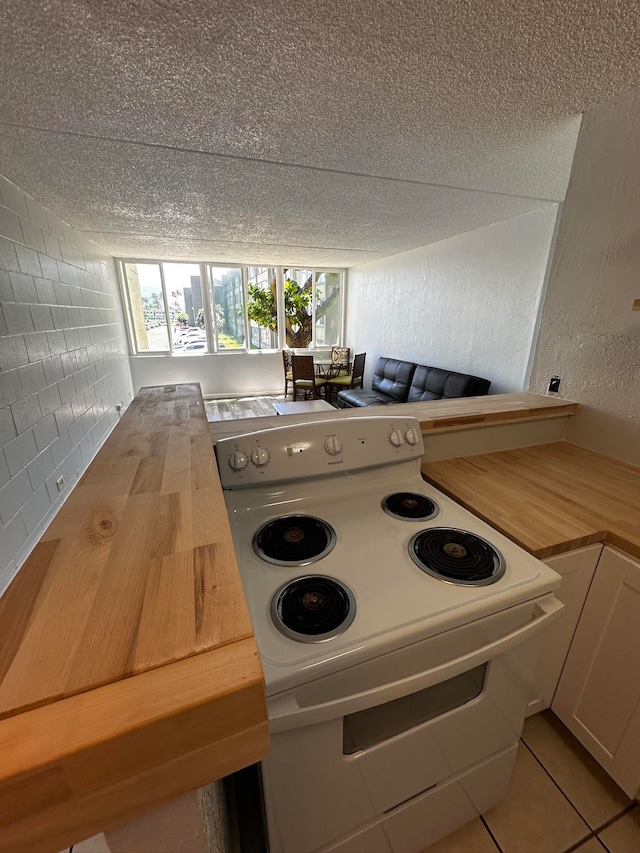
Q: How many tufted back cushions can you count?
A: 2